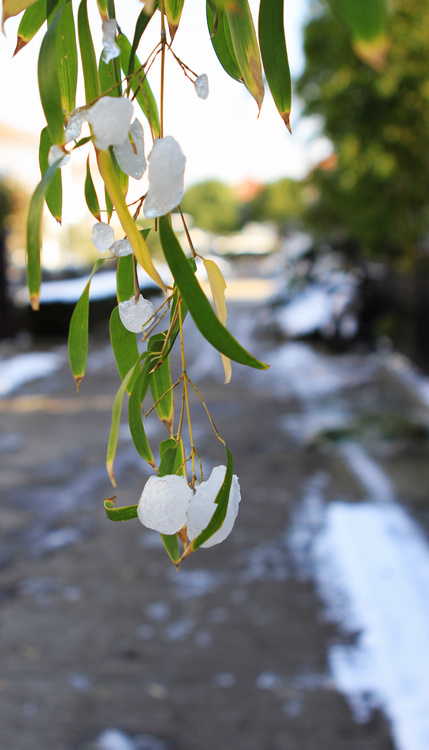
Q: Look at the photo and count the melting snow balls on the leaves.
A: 12